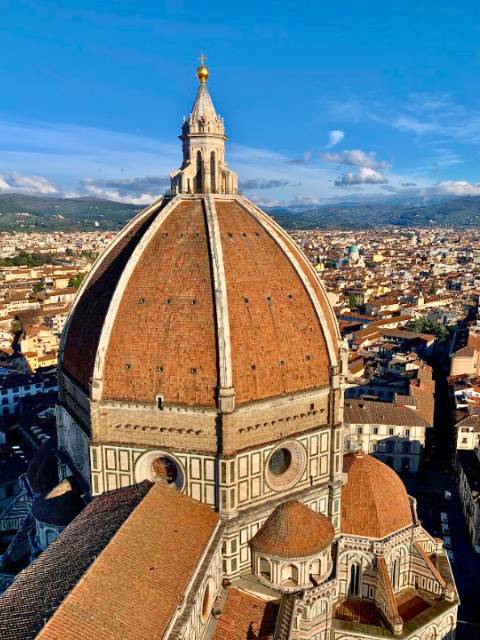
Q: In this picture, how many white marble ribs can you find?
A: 5